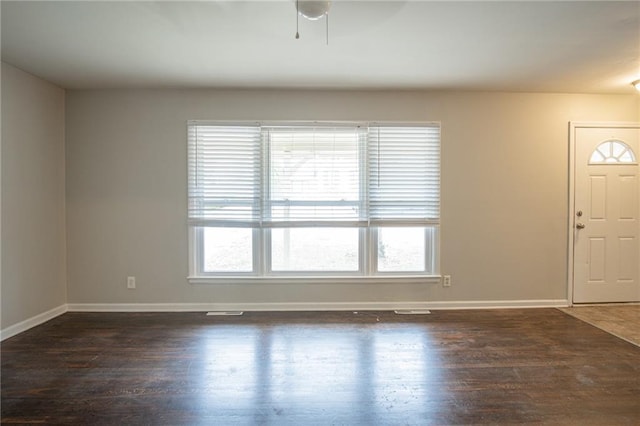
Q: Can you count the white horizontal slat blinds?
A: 3